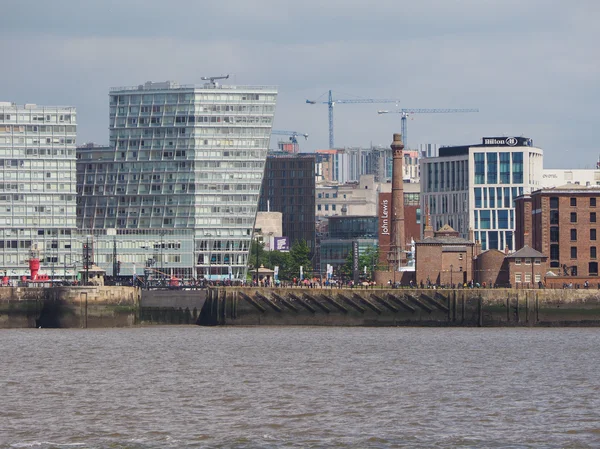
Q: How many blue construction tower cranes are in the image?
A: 3